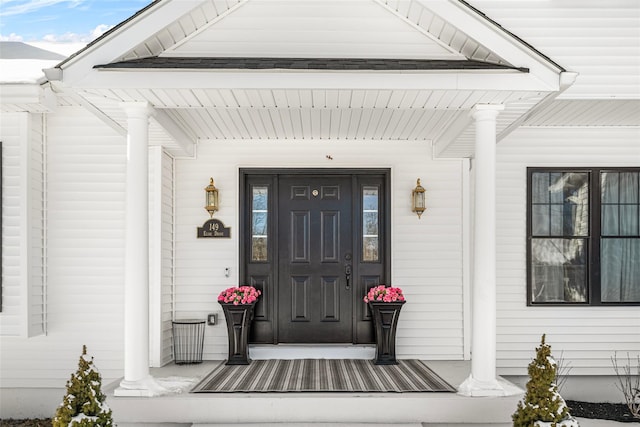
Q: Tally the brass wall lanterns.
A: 2